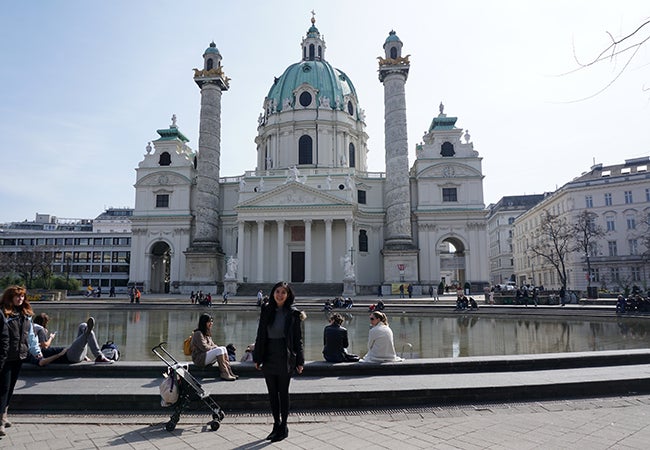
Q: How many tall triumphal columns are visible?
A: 2